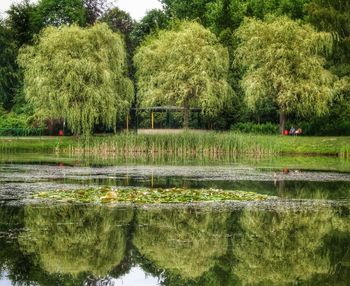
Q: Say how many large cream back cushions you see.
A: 0